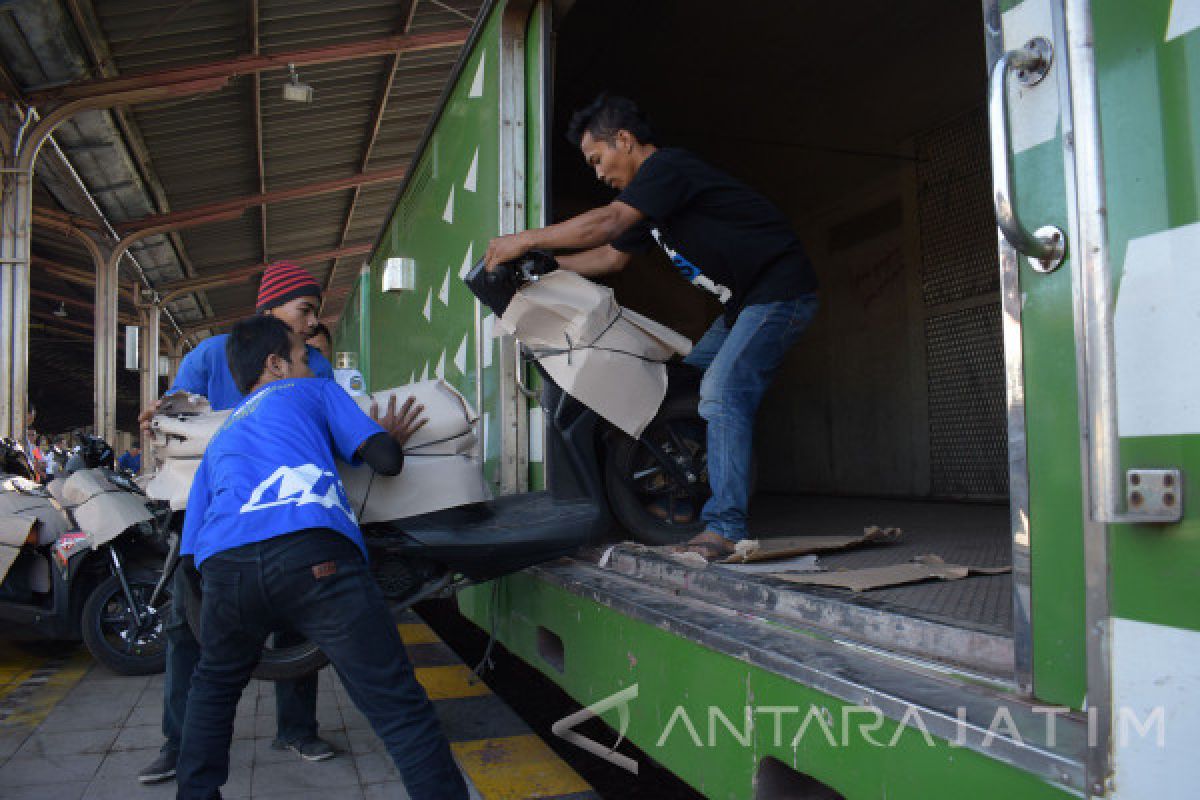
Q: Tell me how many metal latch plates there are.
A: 1